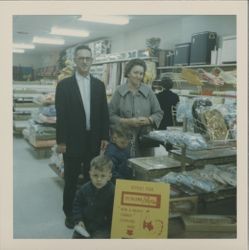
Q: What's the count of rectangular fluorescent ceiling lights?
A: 5